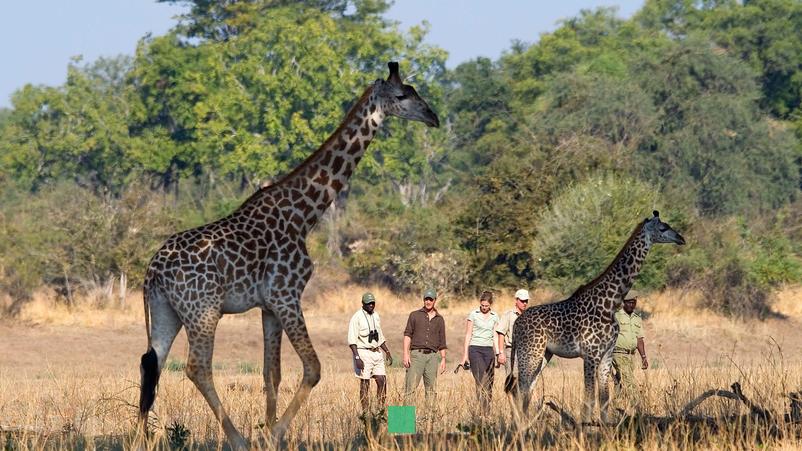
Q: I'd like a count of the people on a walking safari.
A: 5